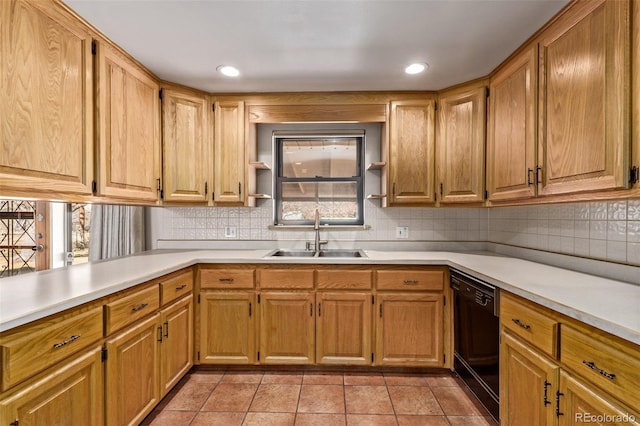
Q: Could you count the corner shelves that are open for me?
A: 4